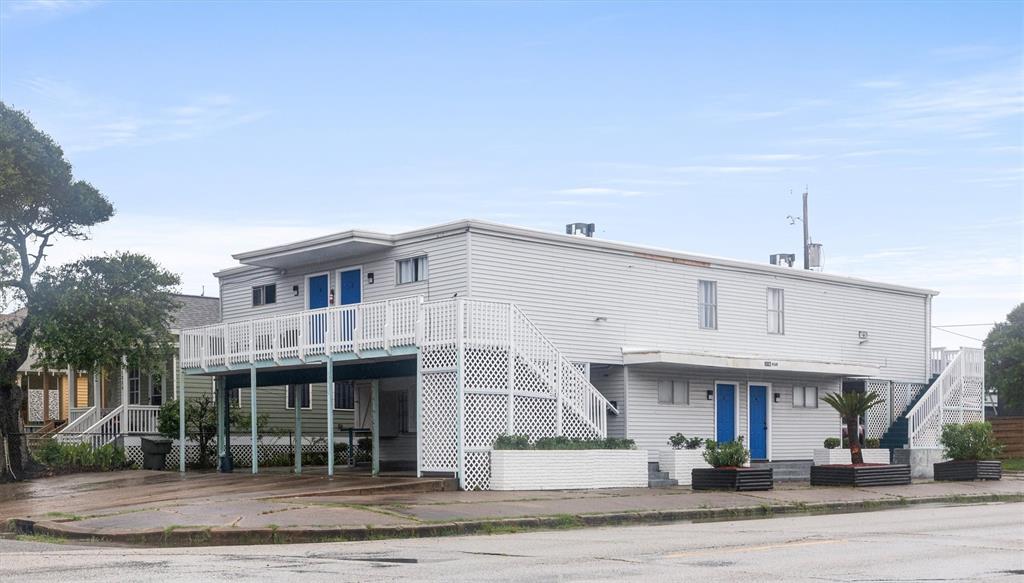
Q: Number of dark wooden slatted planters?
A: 3